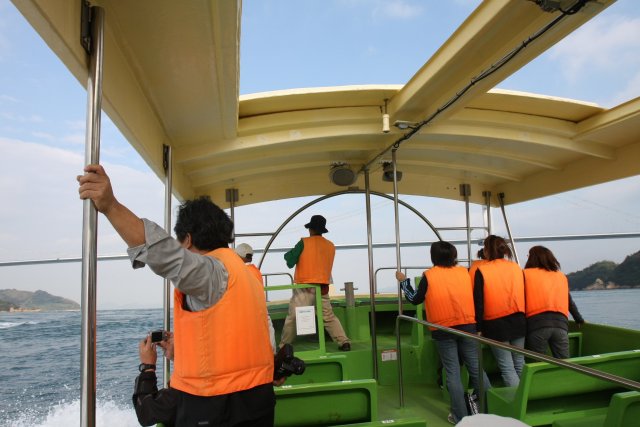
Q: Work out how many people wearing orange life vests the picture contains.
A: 7